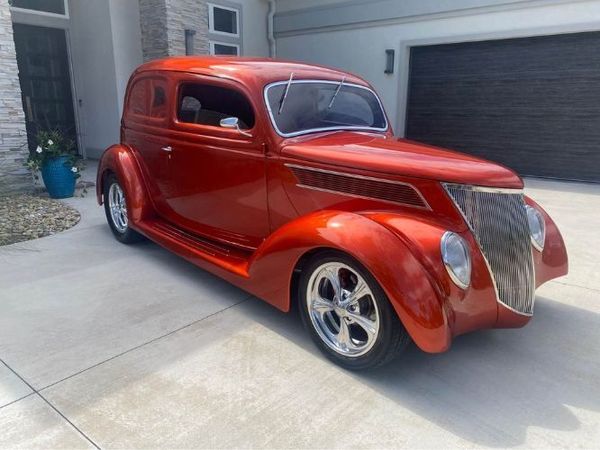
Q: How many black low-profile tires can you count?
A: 2